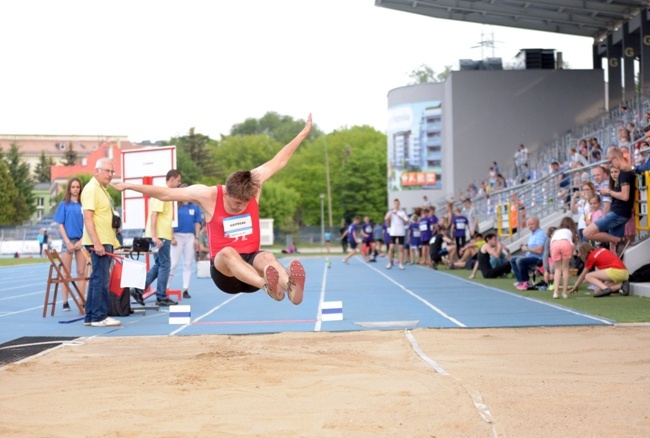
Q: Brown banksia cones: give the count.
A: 0